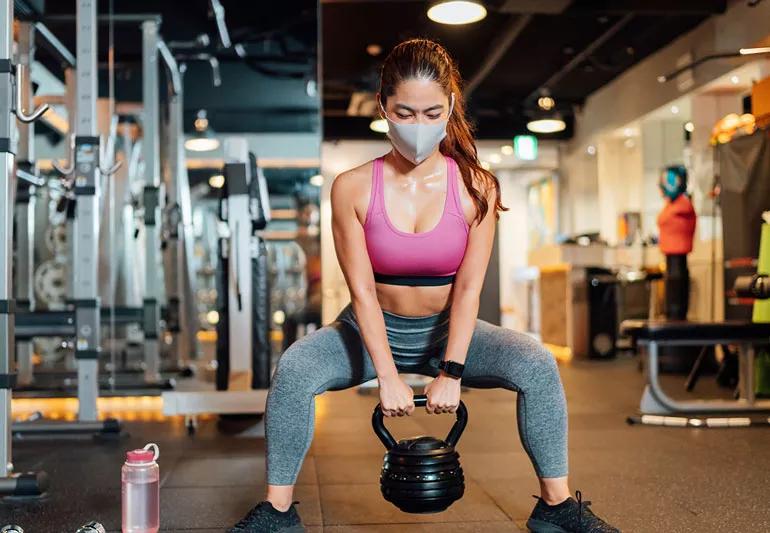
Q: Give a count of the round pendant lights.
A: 4